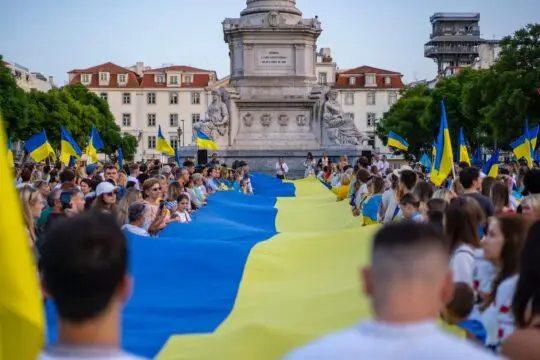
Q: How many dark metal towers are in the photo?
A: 1